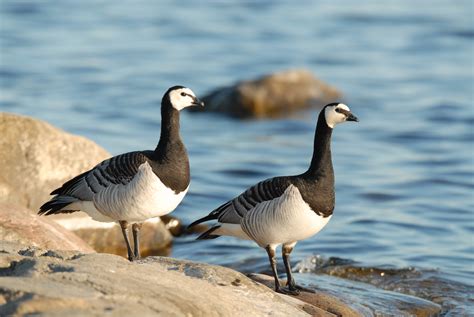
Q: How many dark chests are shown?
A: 2